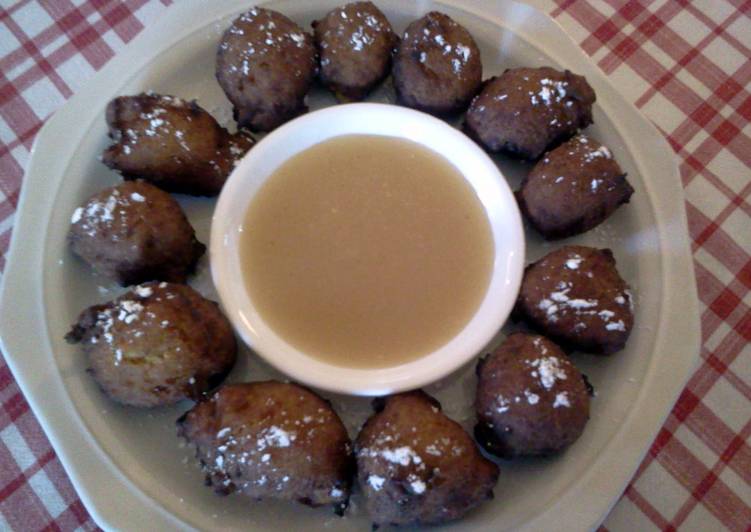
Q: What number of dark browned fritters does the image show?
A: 12